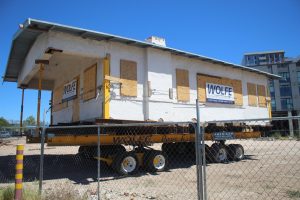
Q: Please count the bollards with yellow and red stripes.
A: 1